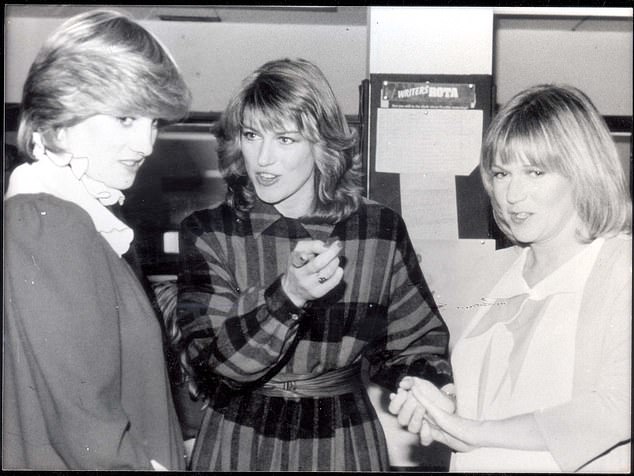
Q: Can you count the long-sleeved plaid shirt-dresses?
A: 1